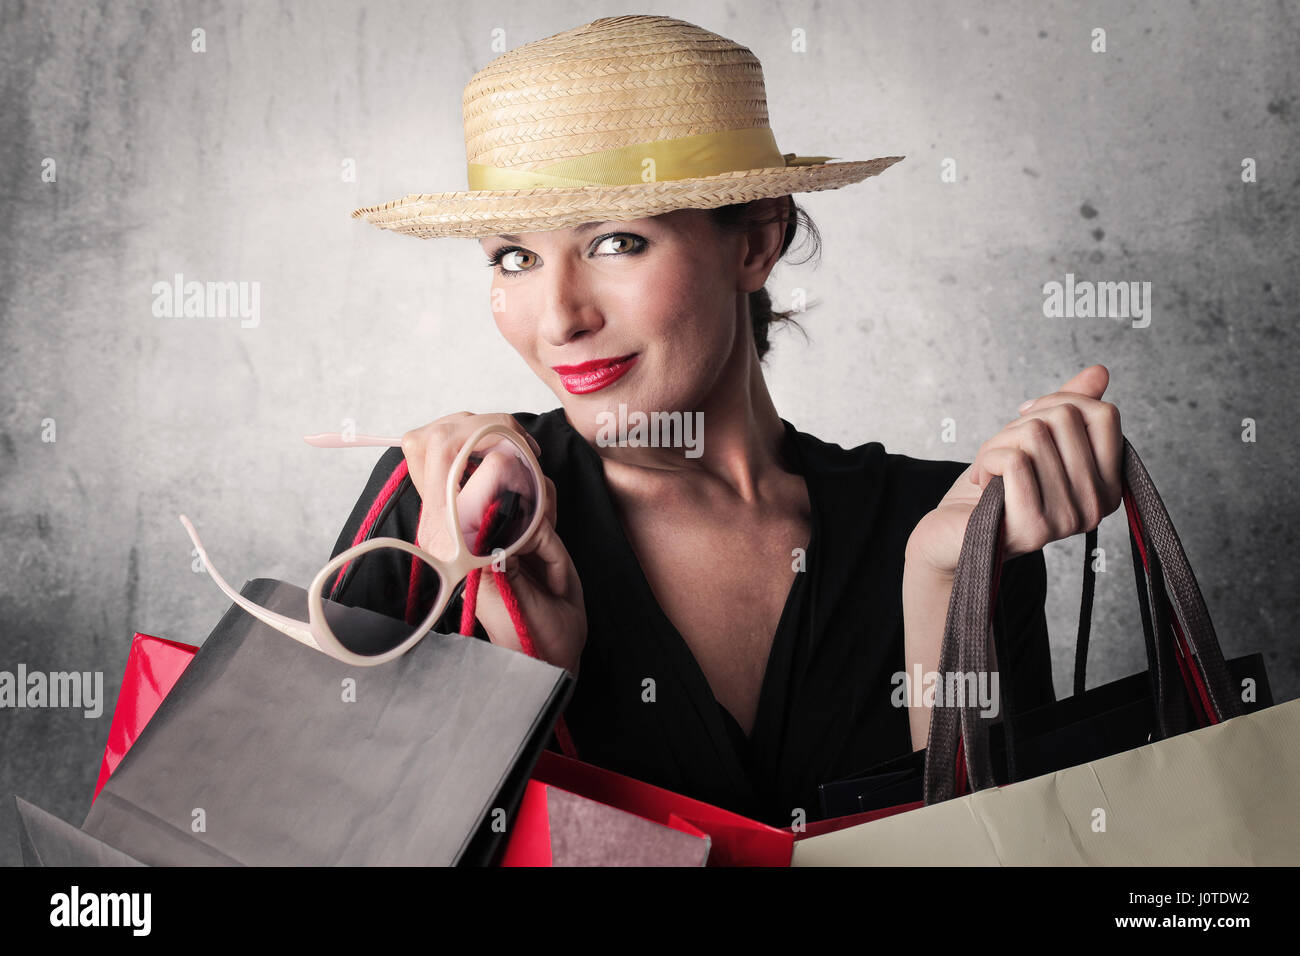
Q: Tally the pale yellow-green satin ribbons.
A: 1